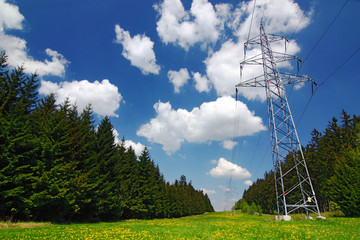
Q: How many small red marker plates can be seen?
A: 4